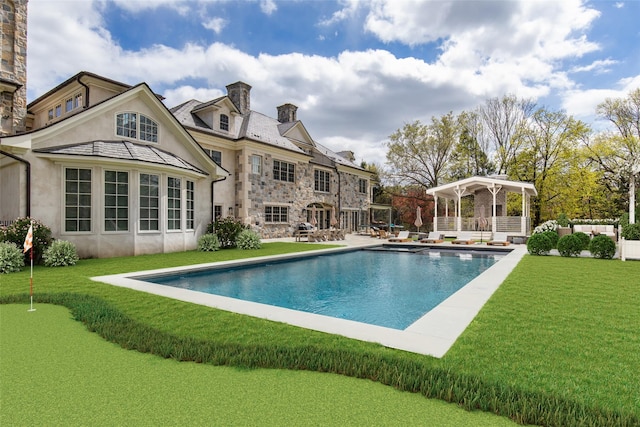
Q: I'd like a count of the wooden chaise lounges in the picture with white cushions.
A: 4